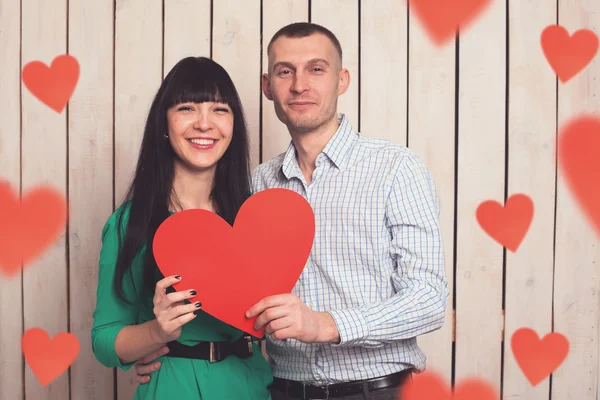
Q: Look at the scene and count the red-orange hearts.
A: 10